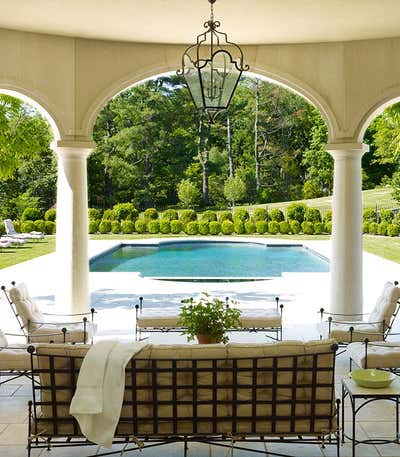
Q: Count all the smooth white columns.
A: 2